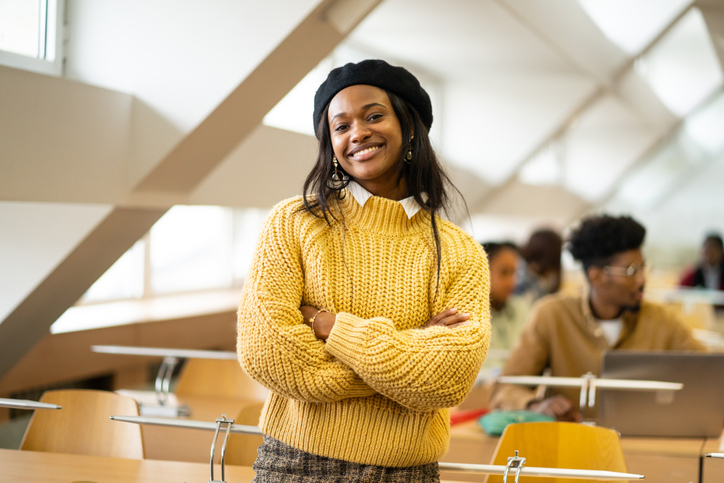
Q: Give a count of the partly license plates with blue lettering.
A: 0